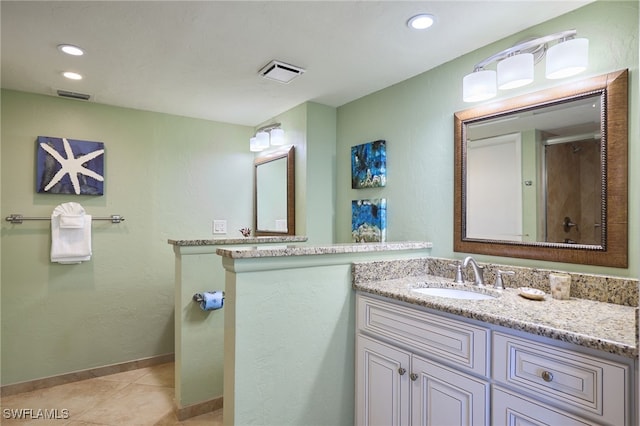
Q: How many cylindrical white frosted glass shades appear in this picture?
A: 6